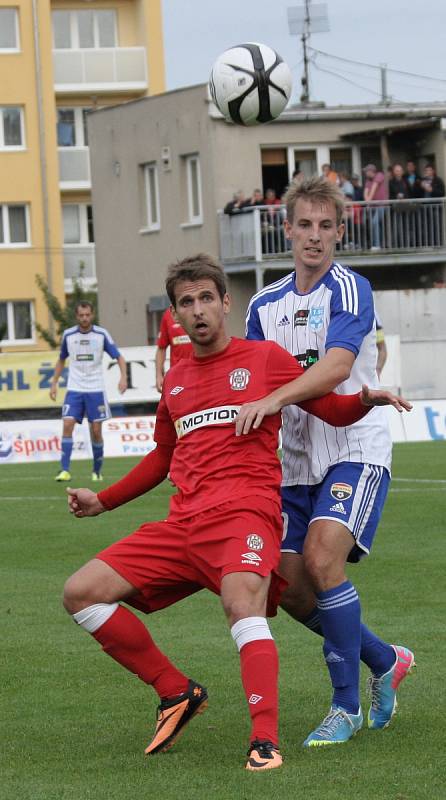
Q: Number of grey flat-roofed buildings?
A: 1